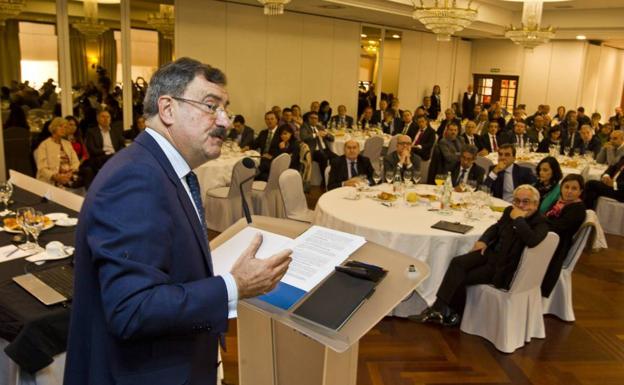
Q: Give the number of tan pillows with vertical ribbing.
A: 0